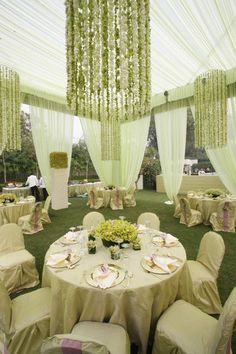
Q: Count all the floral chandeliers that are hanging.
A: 4